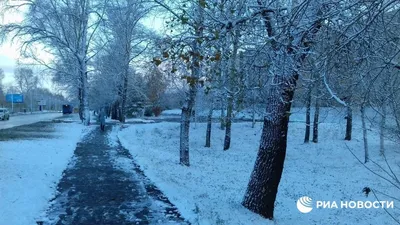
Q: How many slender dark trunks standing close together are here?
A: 2